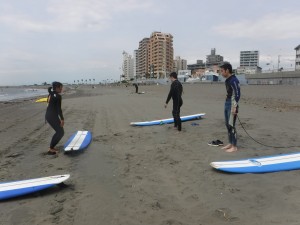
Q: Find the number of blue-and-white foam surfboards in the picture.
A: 4